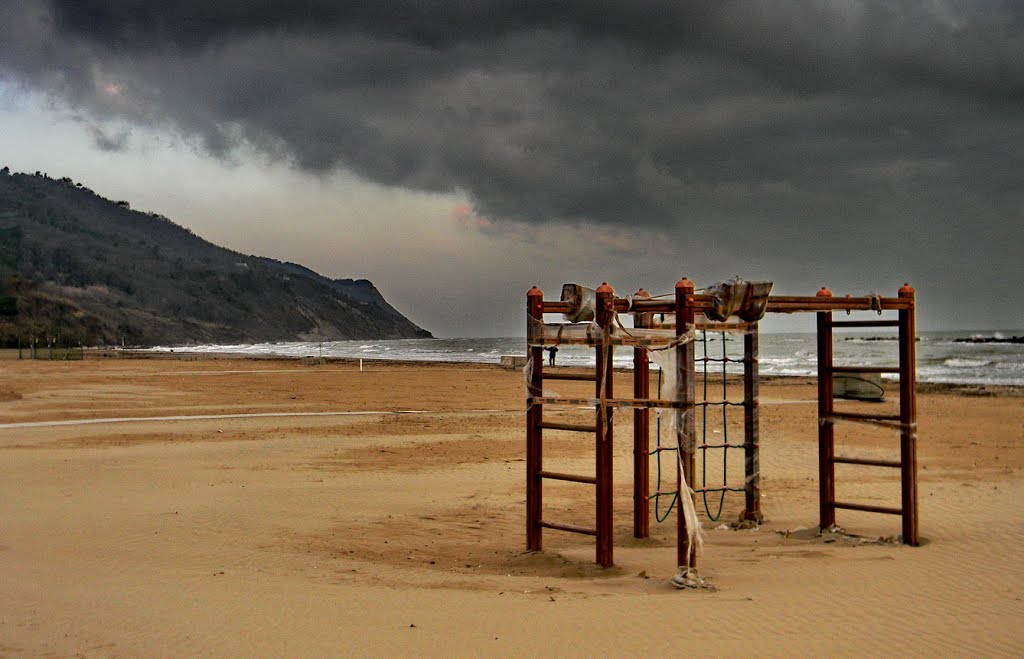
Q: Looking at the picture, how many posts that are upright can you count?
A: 7